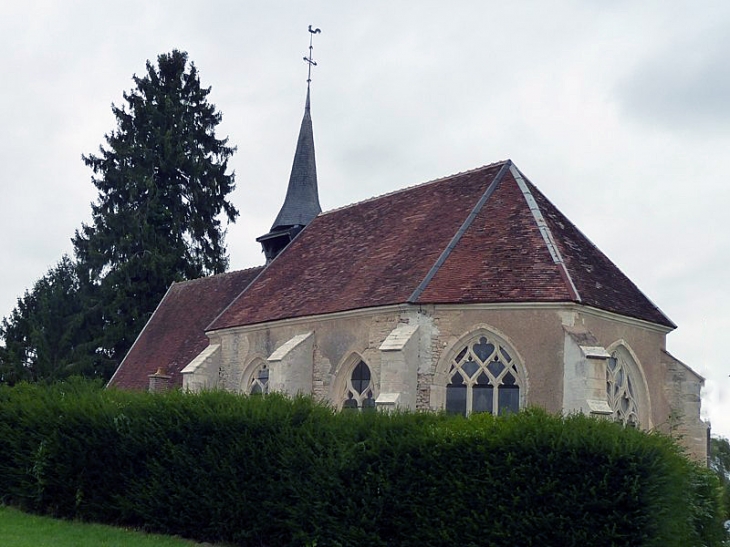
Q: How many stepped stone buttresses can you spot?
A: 5